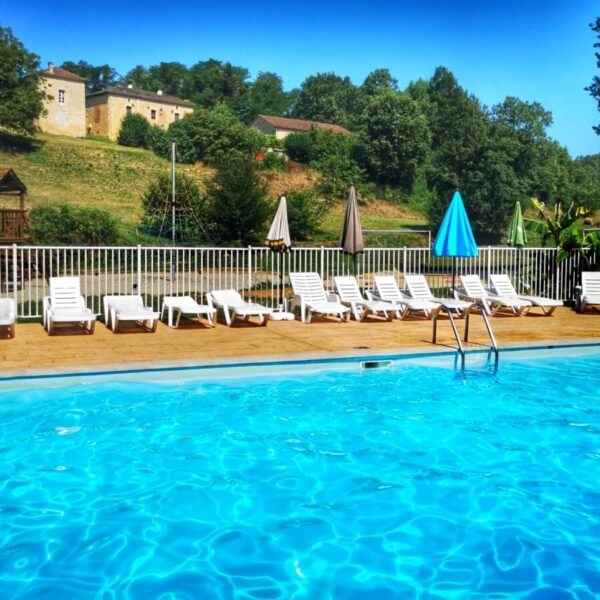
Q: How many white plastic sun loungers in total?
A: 12